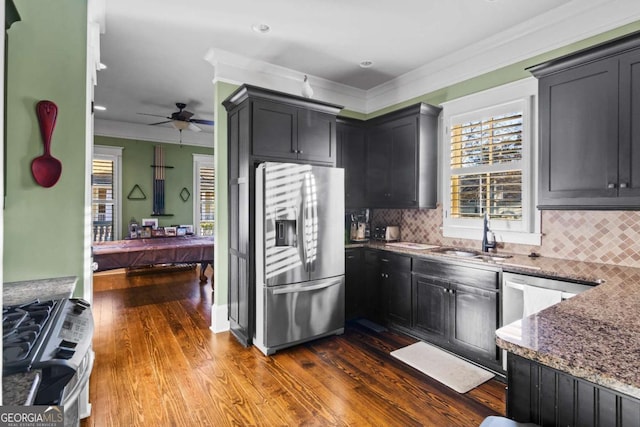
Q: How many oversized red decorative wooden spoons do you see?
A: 1